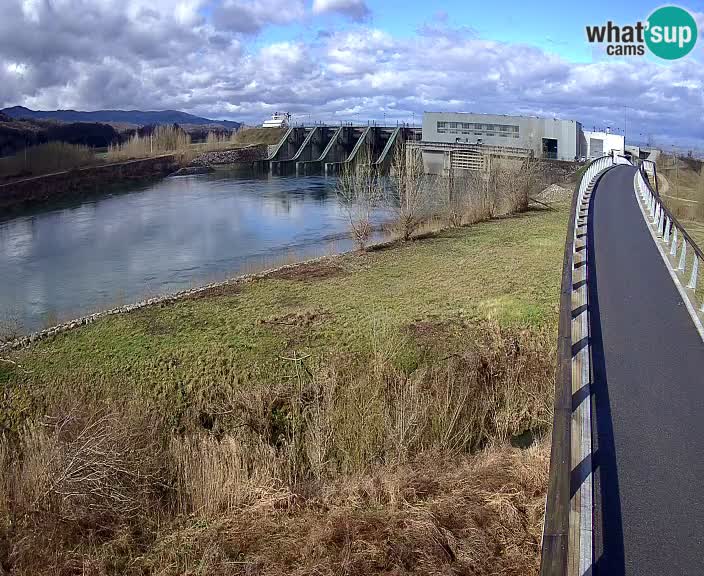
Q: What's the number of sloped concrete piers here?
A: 5